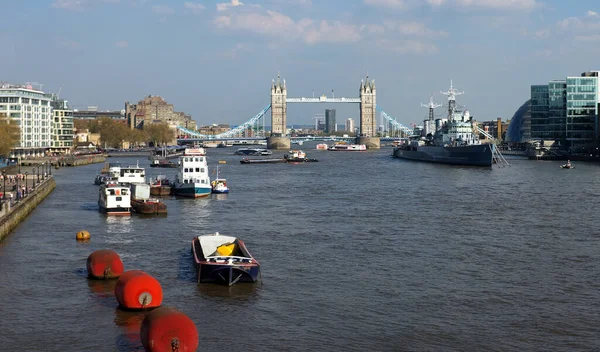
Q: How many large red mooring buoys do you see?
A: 3